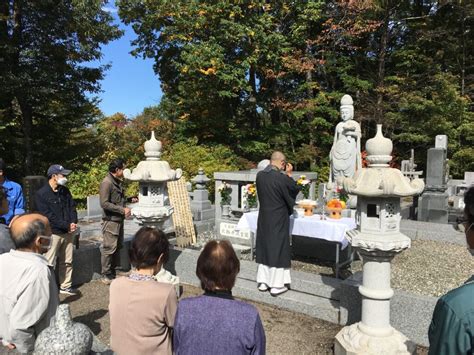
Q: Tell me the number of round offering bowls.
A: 2